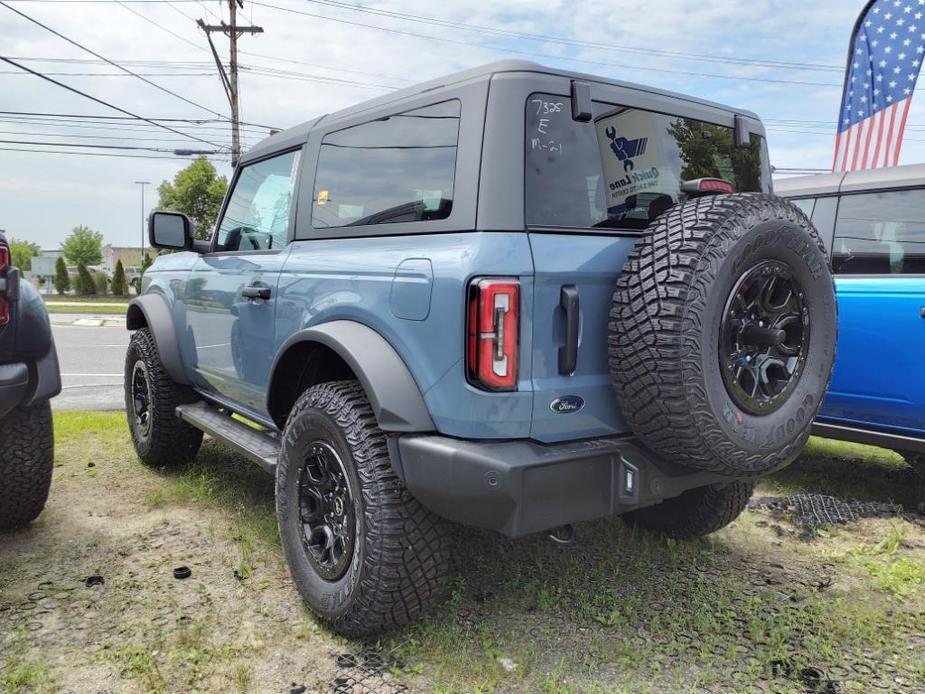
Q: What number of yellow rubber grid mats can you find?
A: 0